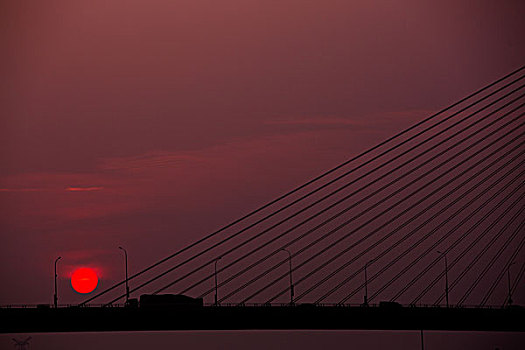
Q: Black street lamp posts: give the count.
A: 7